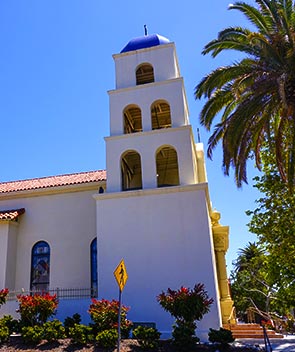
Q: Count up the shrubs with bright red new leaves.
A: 4